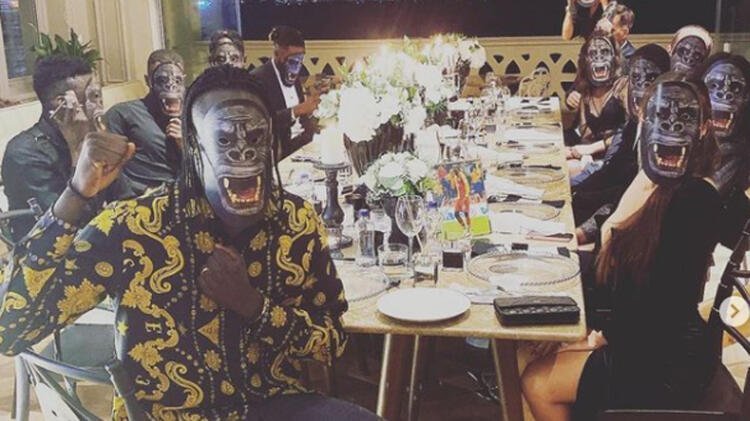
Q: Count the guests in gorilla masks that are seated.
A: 10